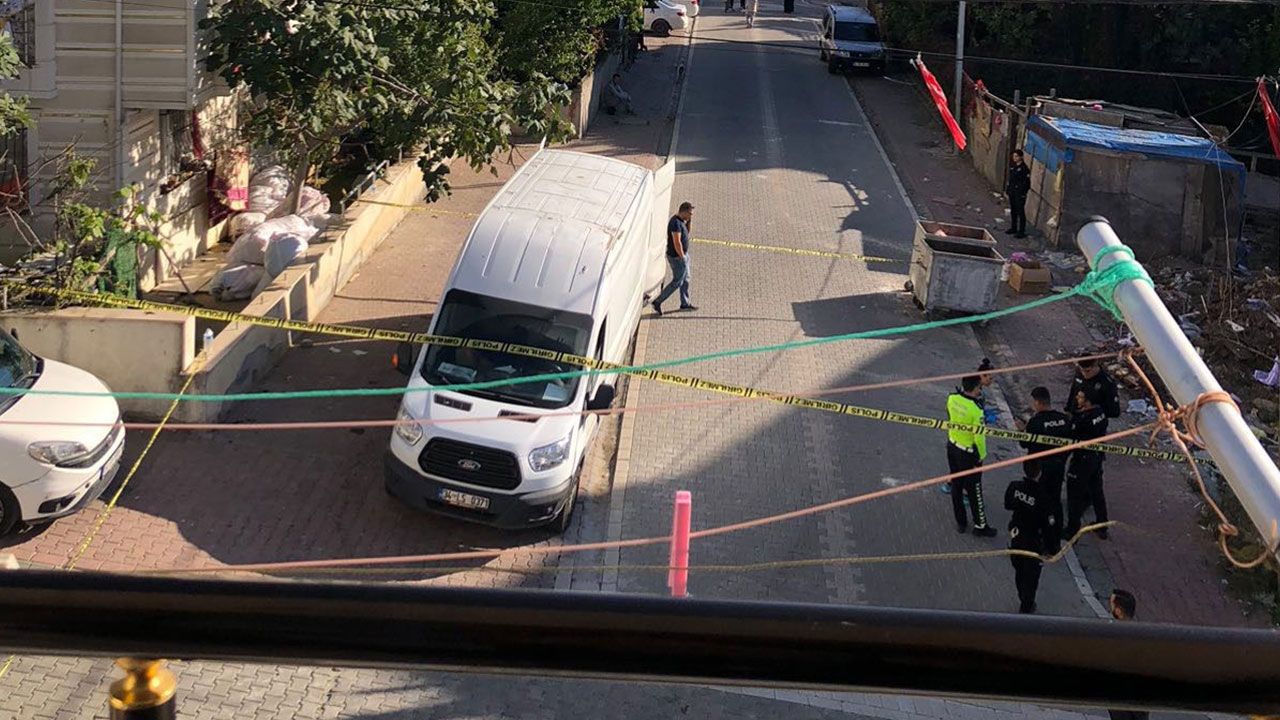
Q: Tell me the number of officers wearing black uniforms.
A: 5